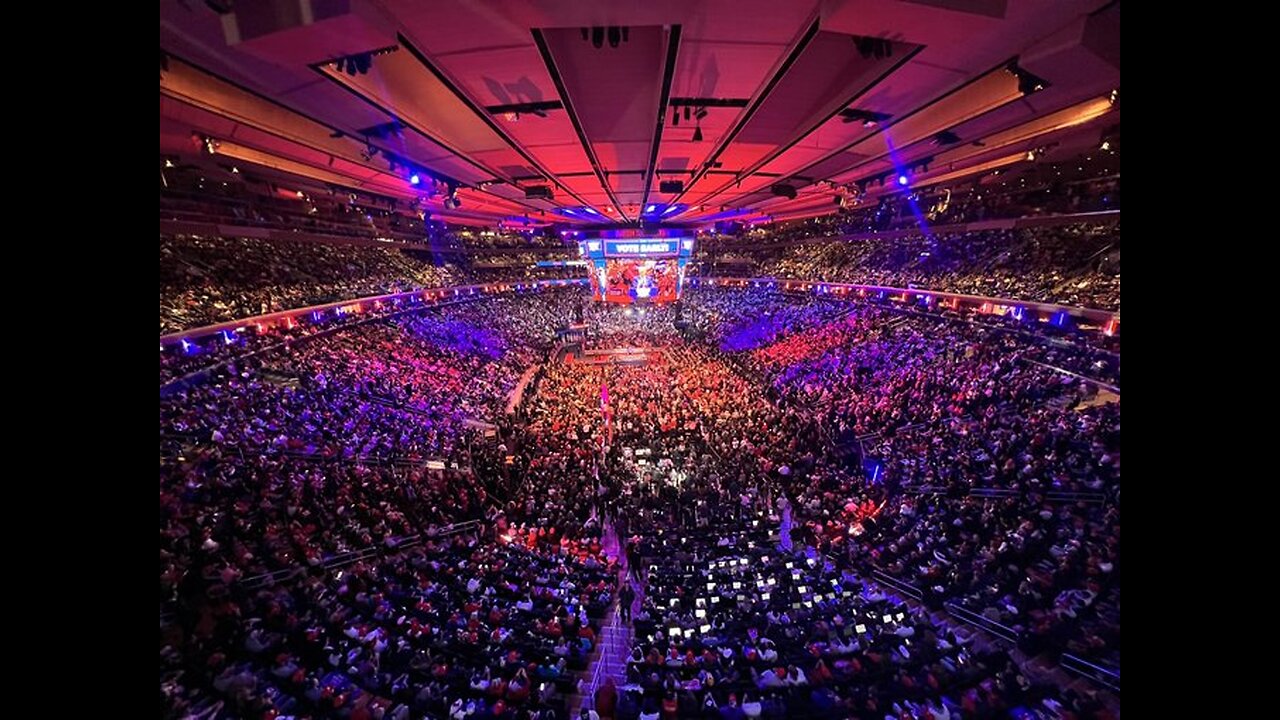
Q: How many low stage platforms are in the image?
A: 1